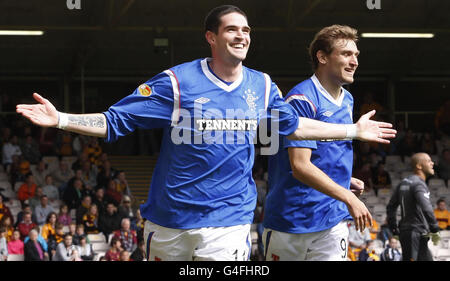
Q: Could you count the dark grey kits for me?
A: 1